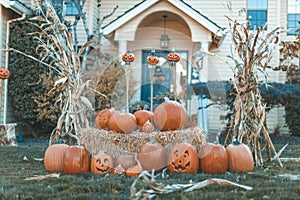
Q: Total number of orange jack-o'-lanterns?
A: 6